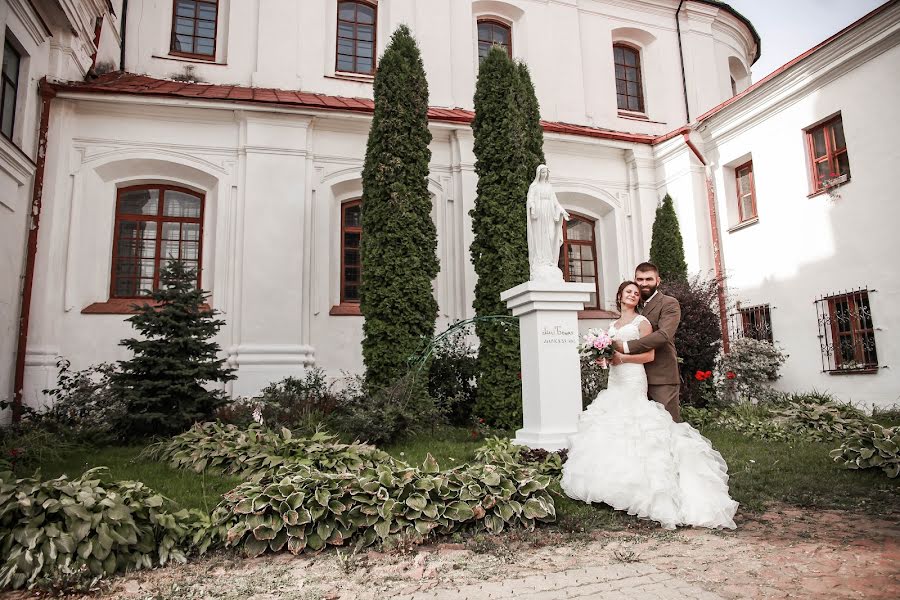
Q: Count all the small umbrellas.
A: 0